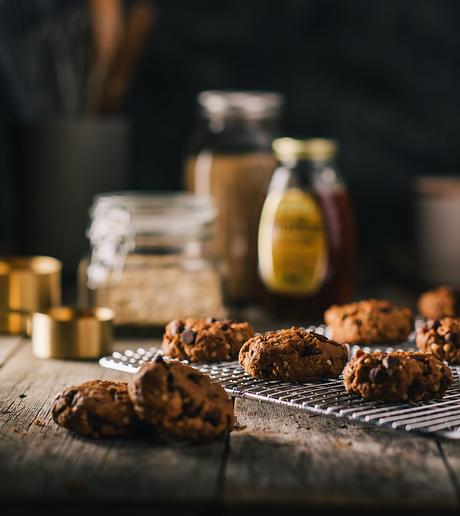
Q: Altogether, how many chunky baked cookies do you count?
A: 8